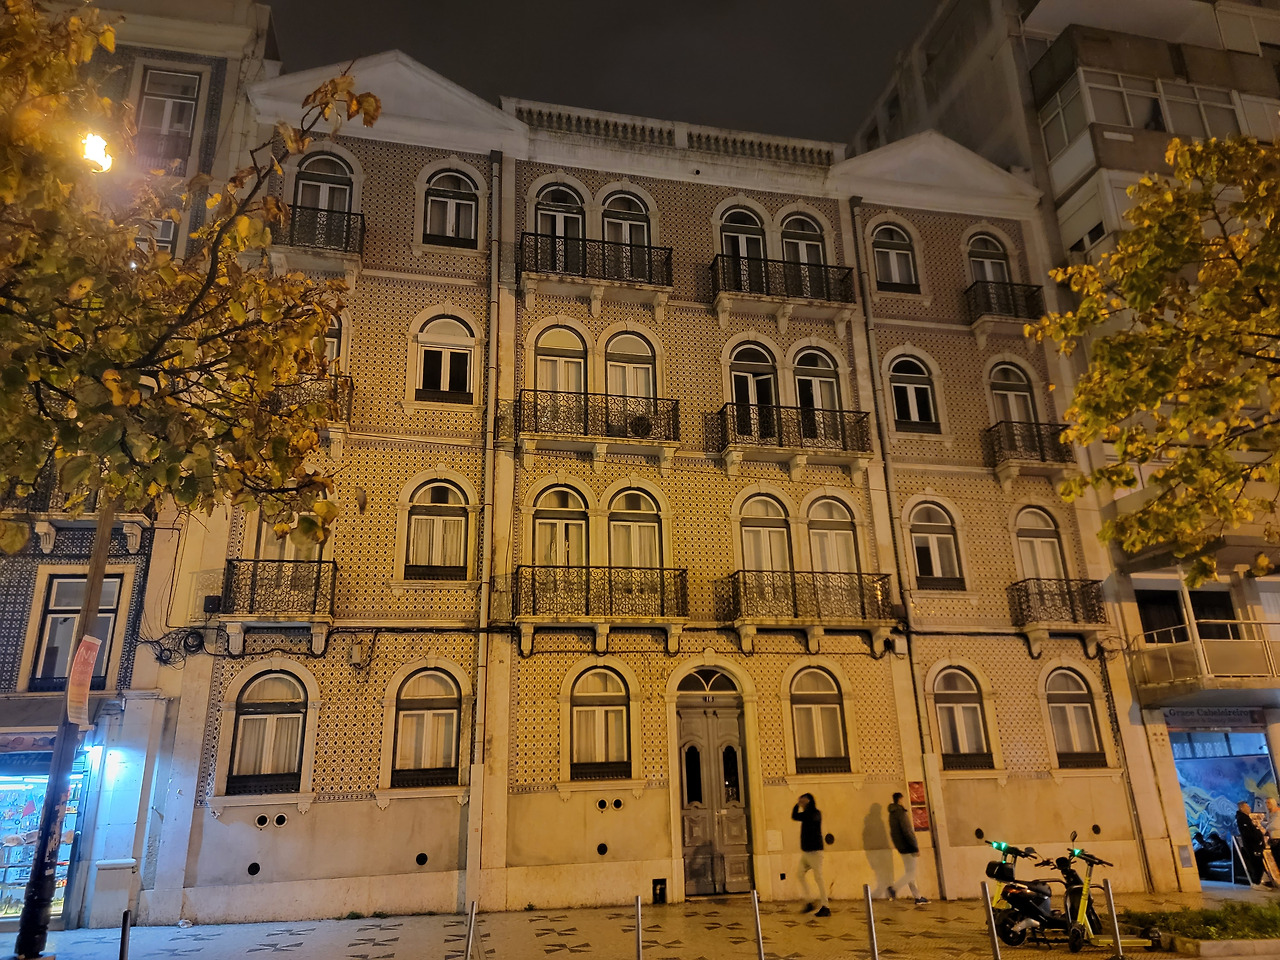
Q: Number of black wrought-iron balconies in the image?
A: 12